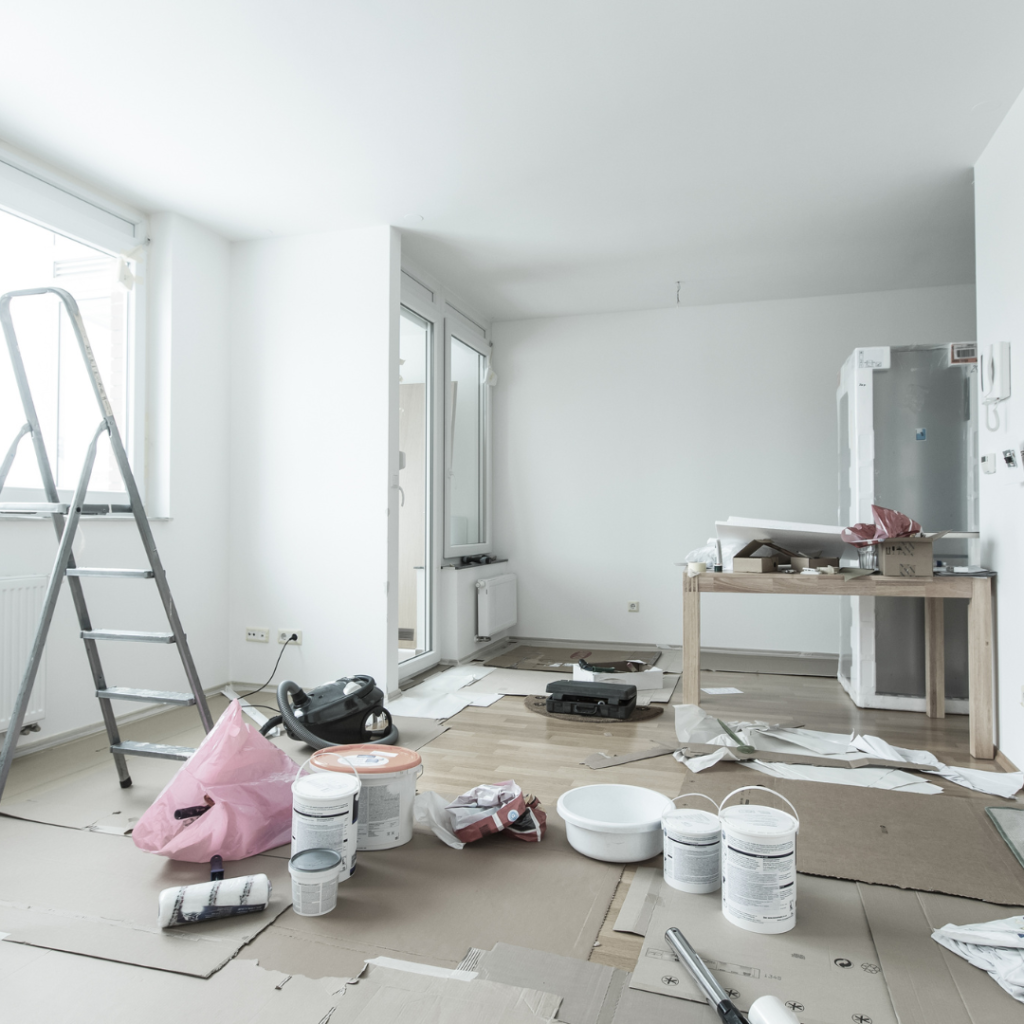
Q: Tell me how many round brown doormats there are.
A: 1